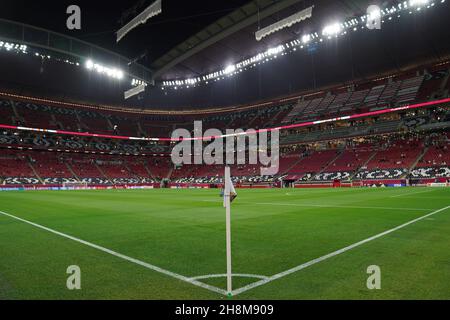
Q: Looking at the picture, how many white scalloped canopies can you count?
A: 3